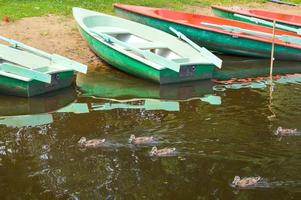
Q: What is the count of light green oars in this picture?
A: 6